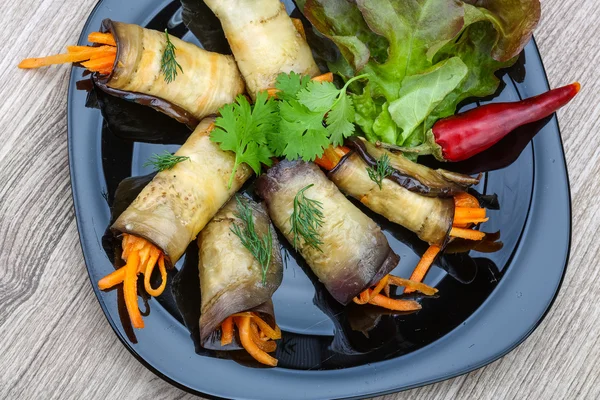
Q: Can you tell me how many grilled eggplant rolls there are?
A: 6